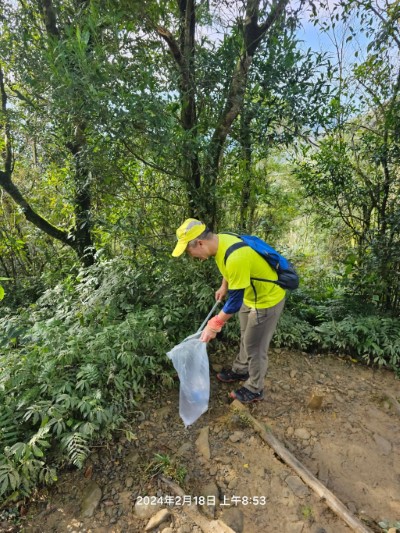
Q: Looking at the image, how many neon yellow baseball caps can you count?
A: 1